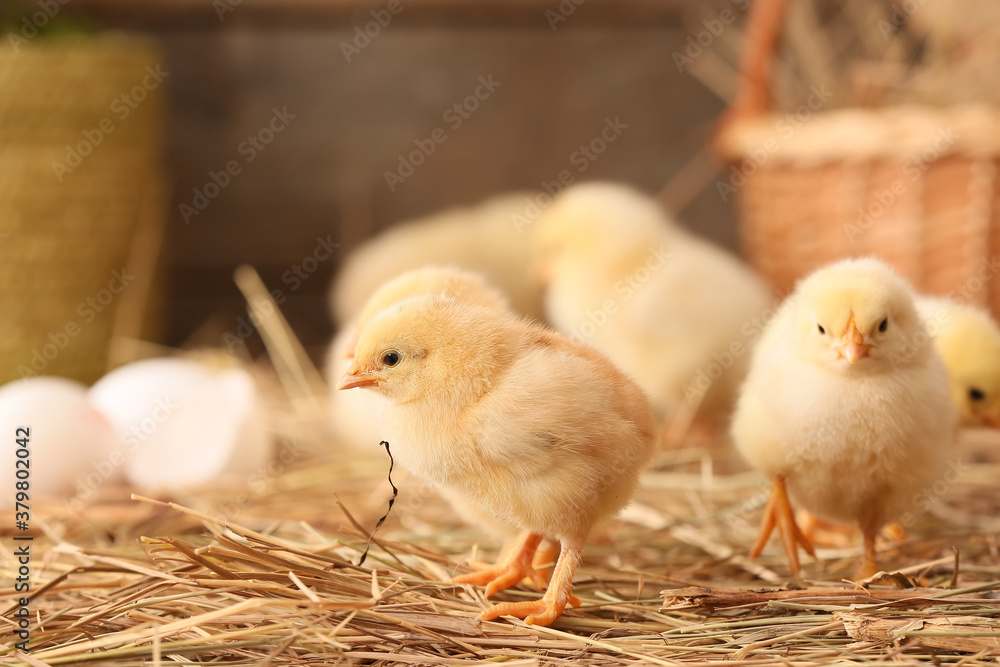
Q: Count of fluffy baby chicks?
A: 6